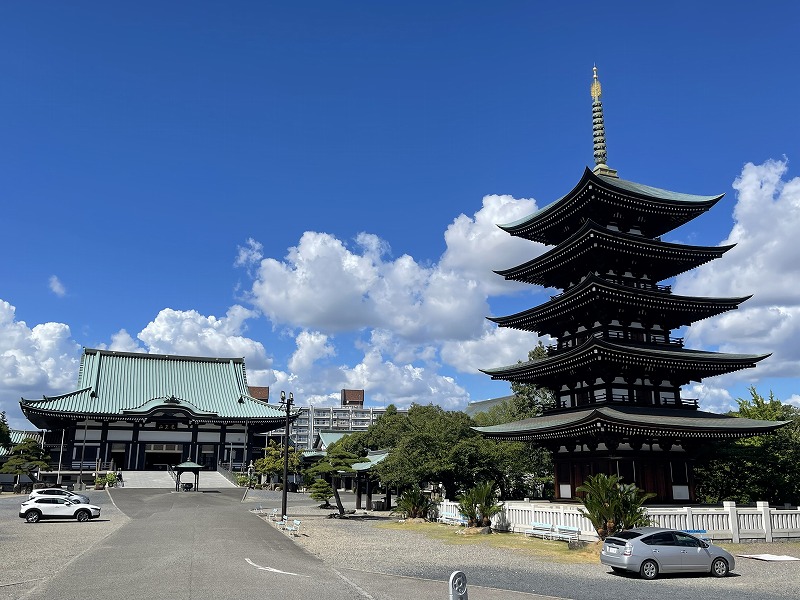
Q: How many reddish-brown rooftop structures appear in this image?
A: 2